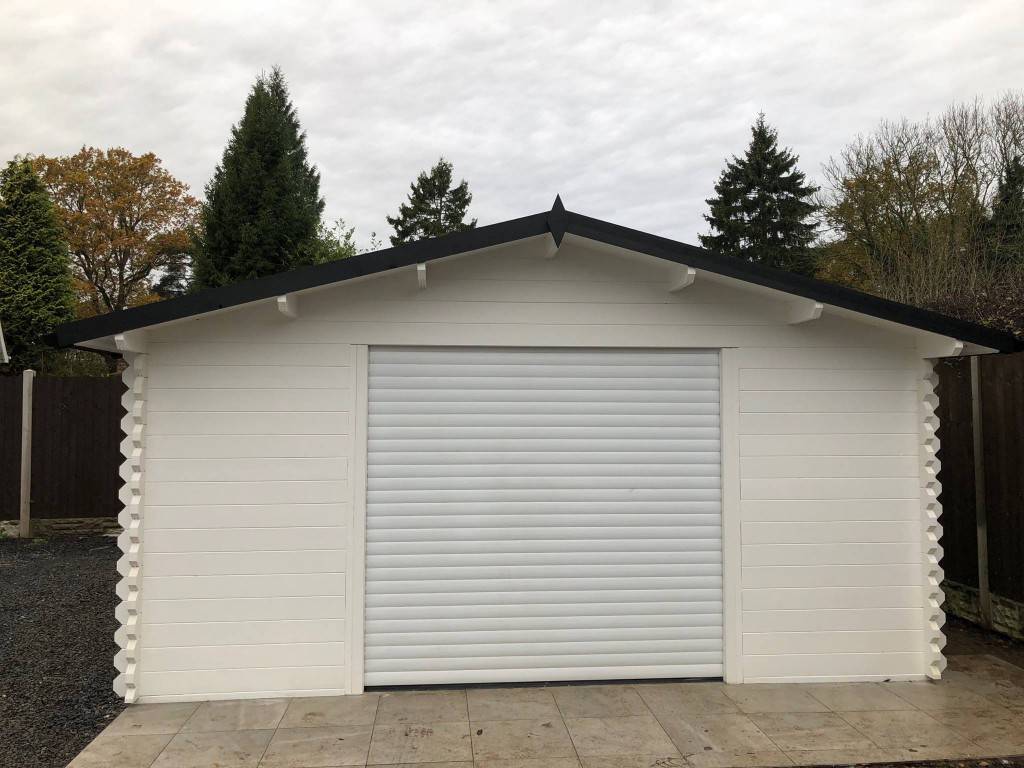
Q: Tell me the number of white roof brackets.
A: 7